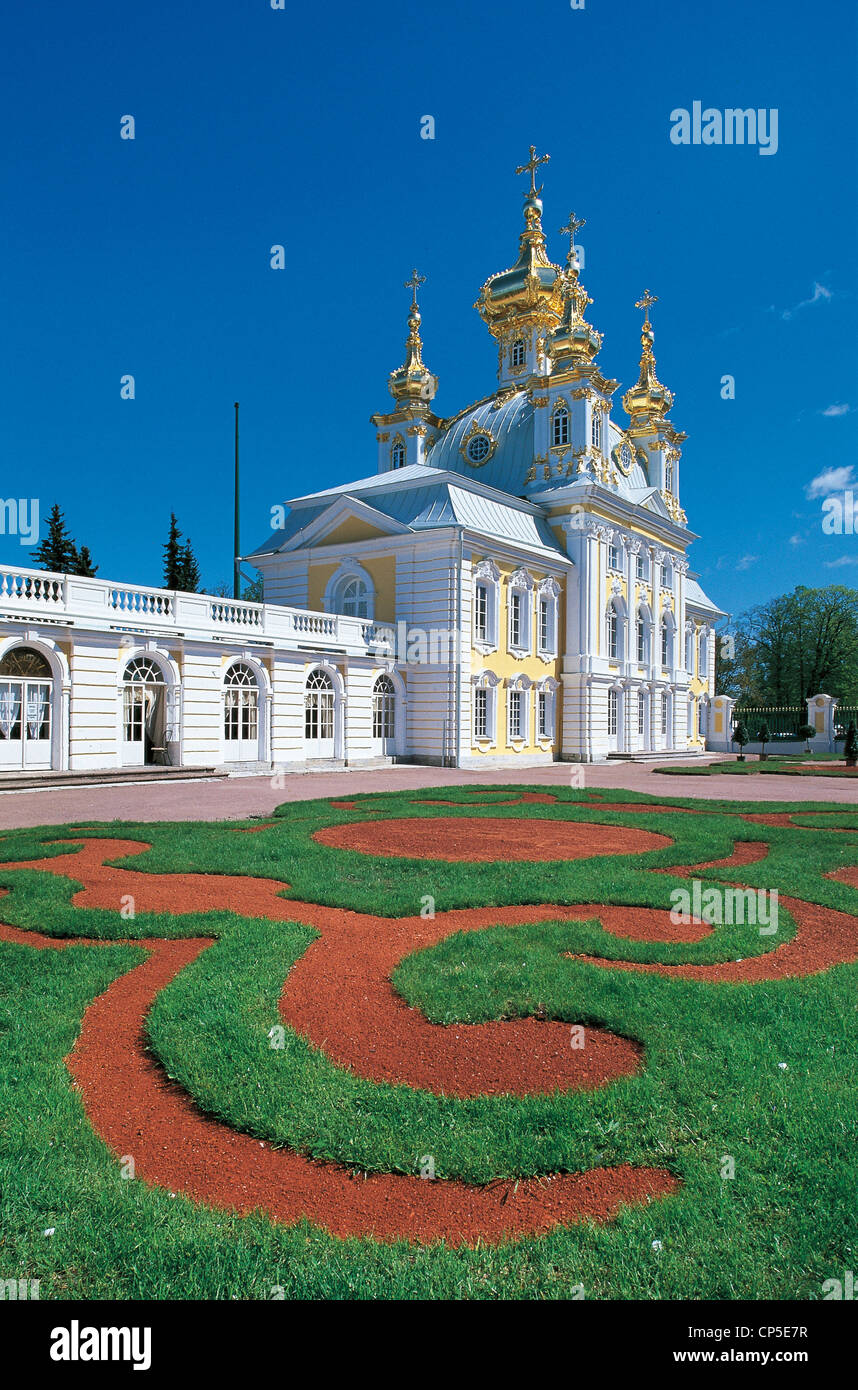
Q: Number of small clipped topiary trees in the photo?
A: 4